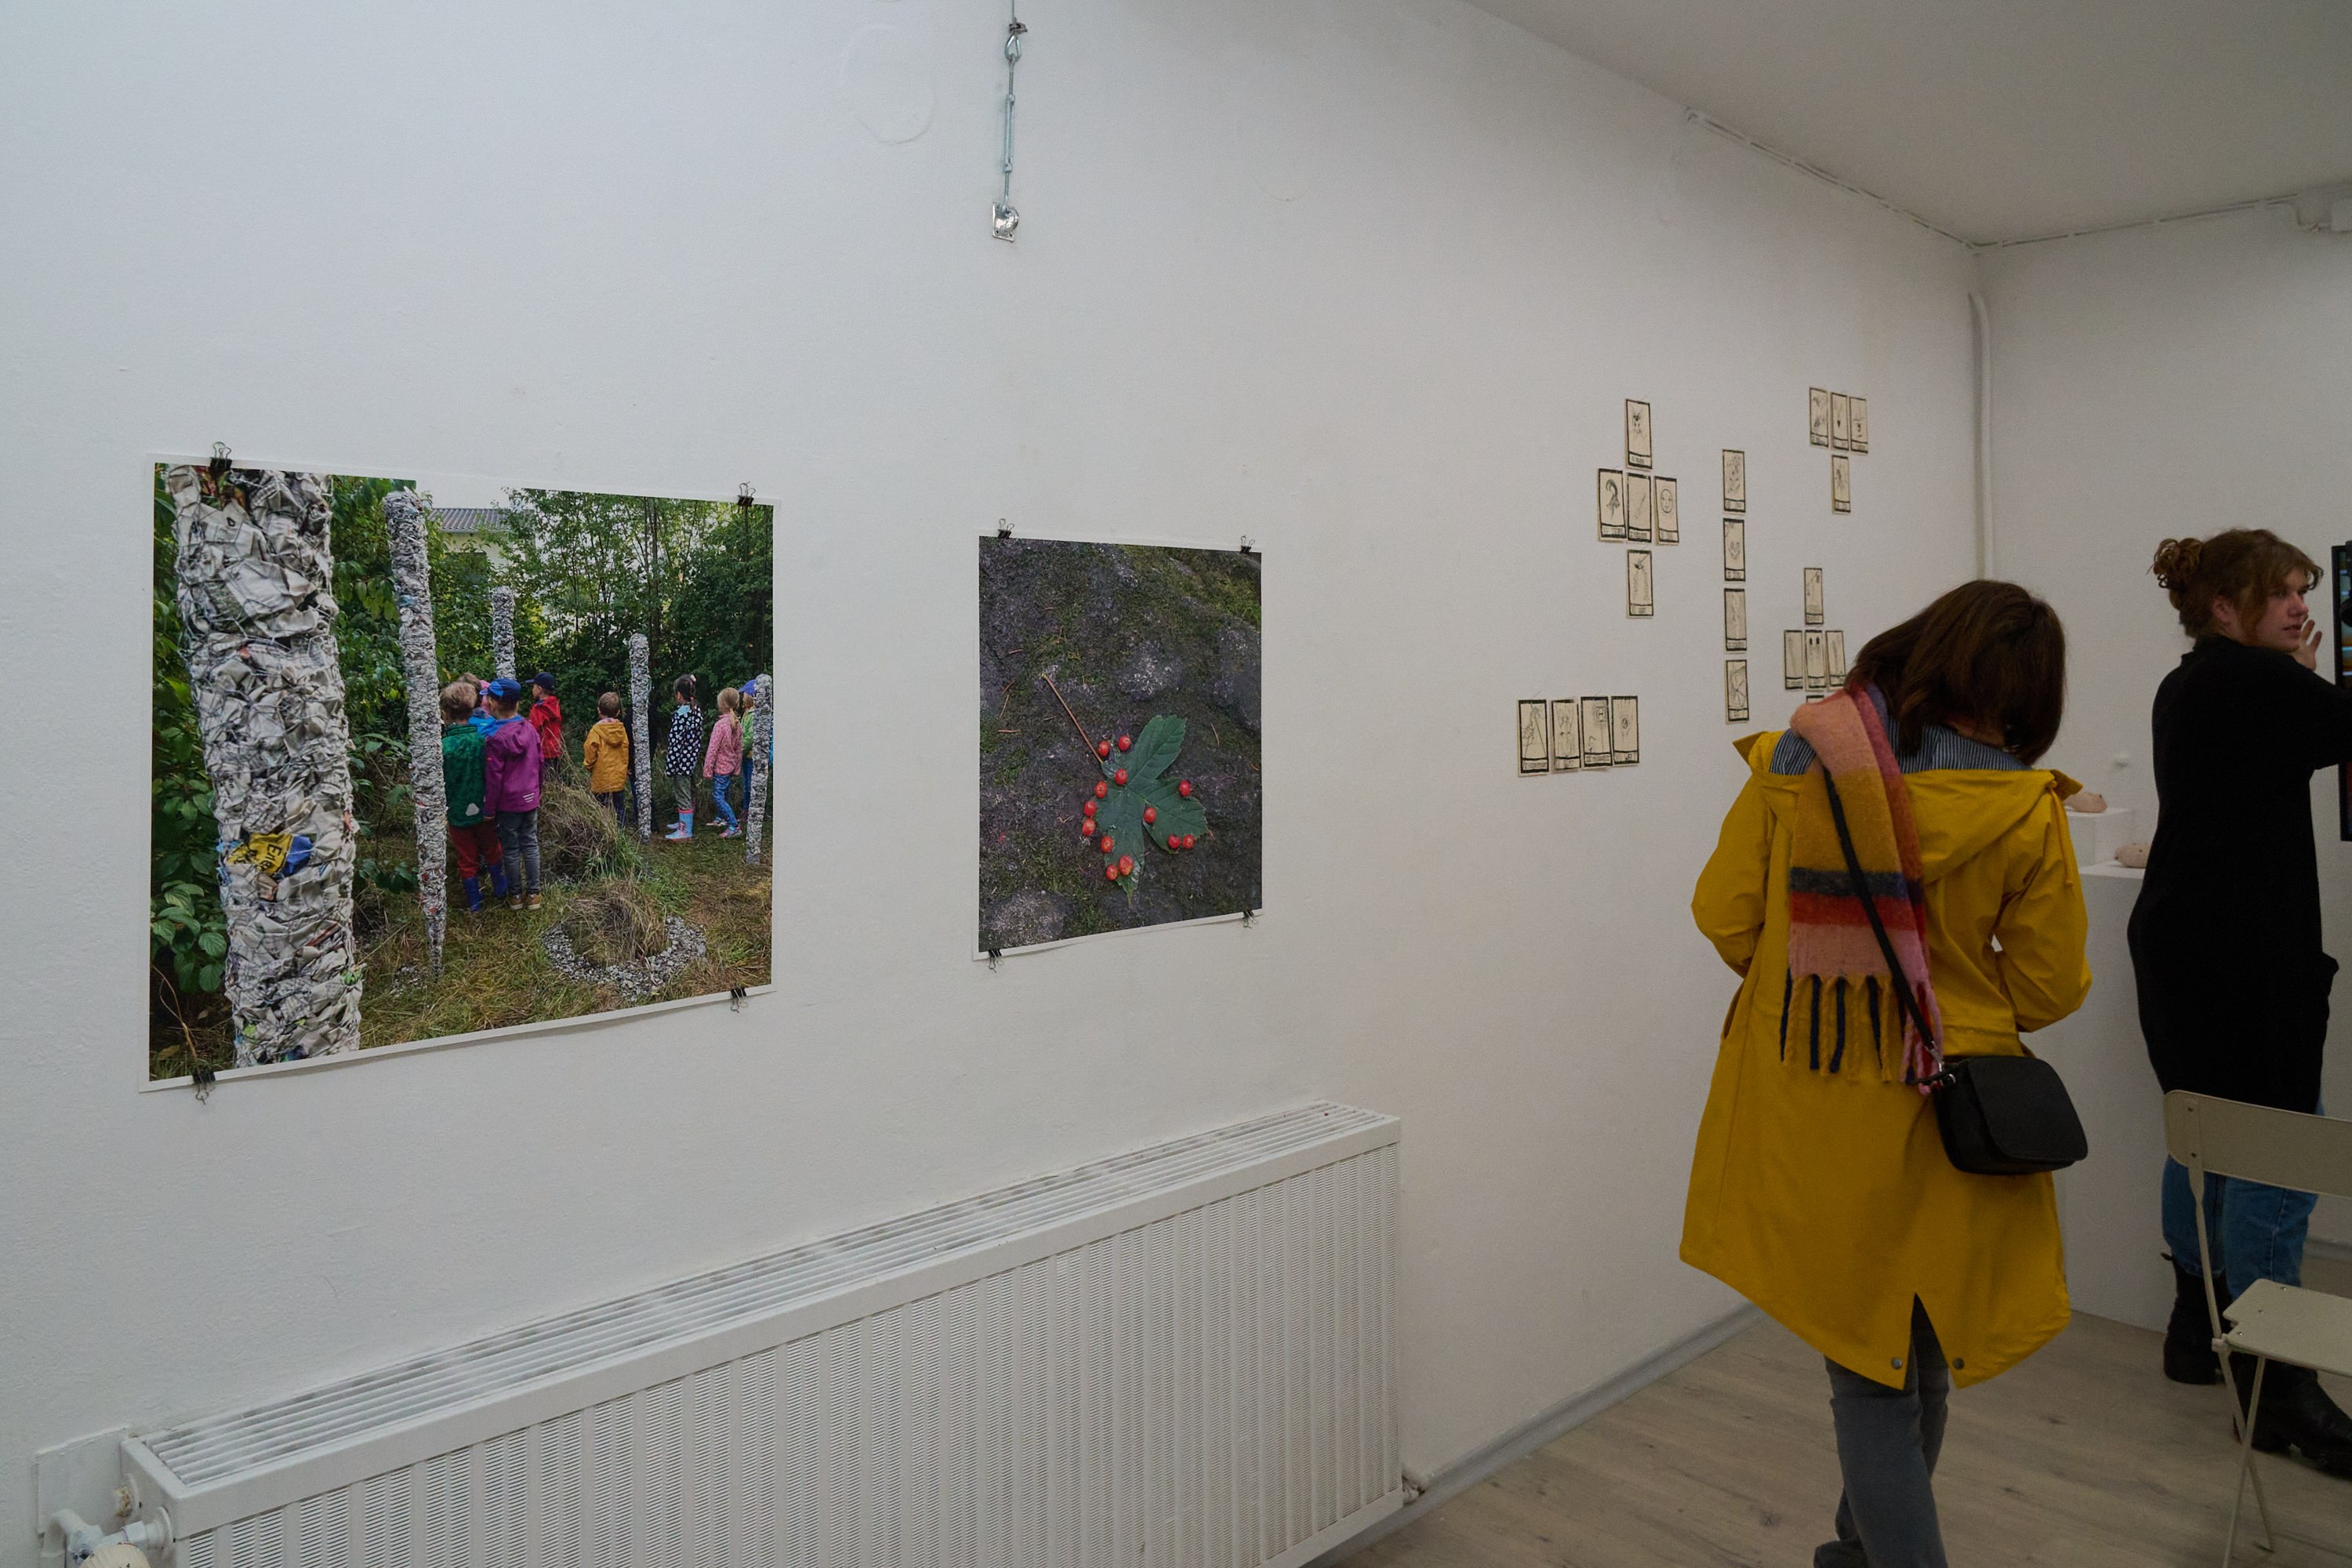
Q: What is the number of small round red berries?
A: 13